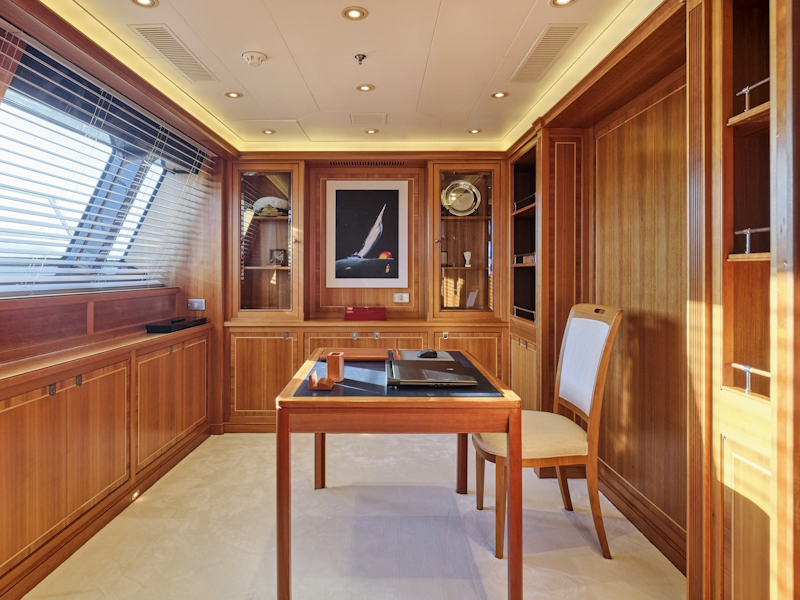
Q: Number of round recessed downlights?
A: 9